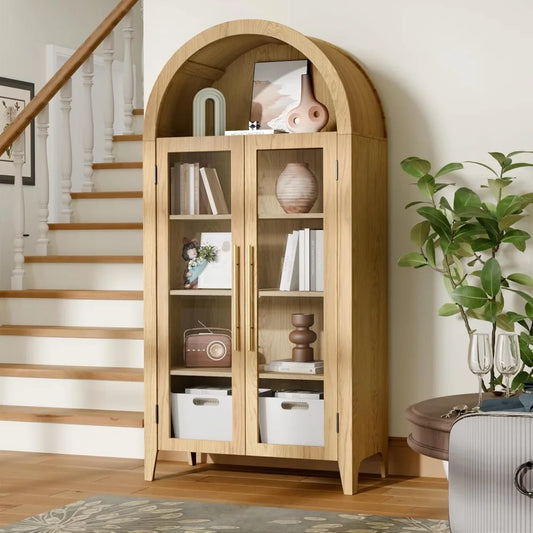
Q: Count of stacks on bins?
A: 2